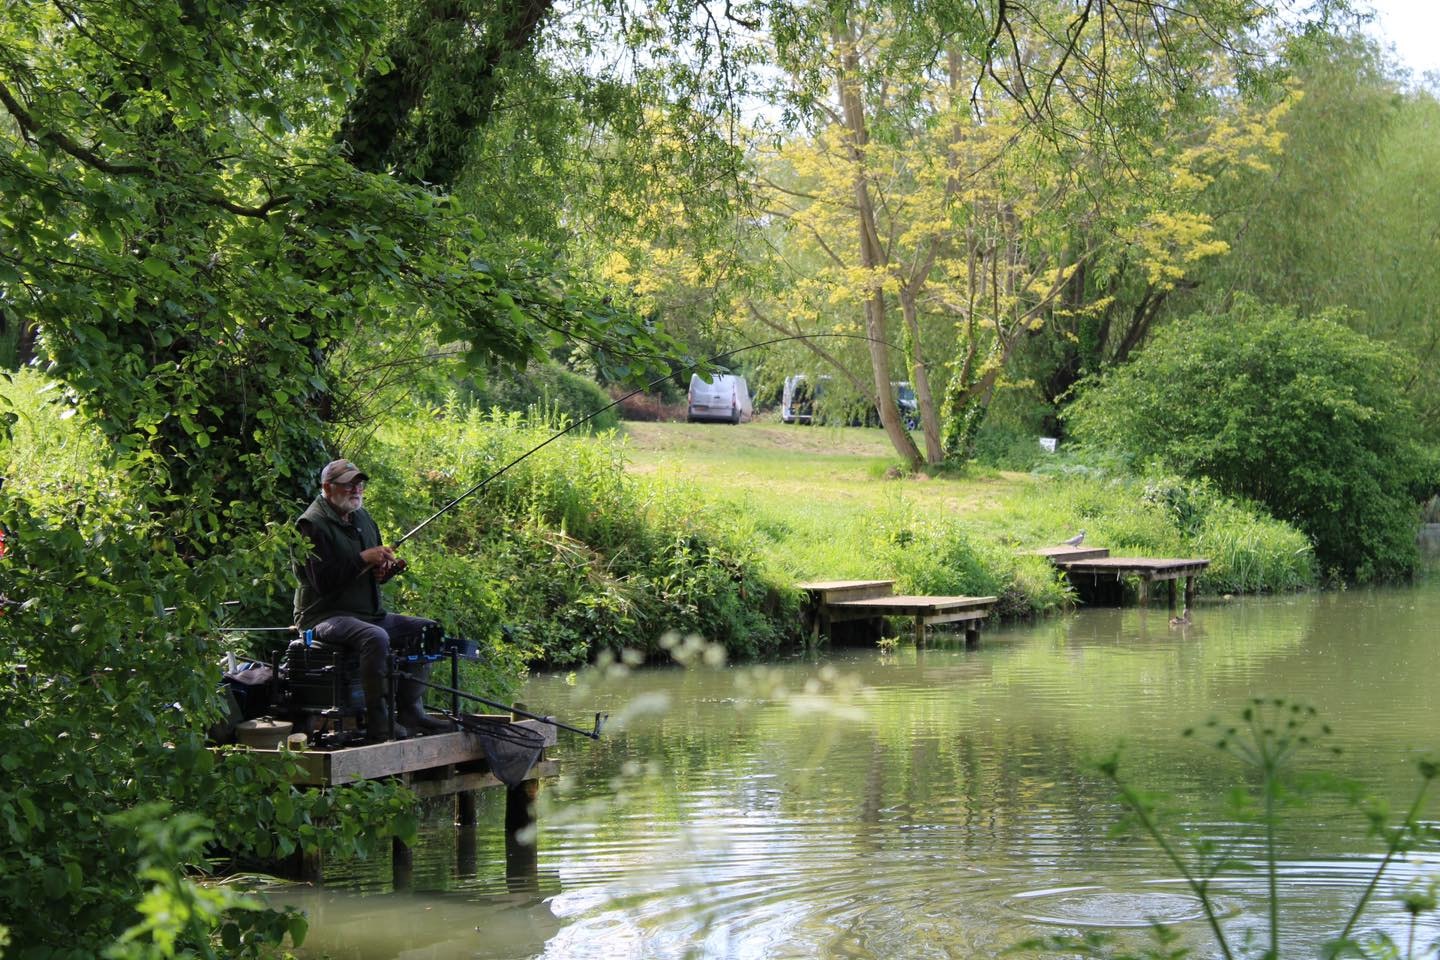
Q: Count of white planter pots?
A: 0